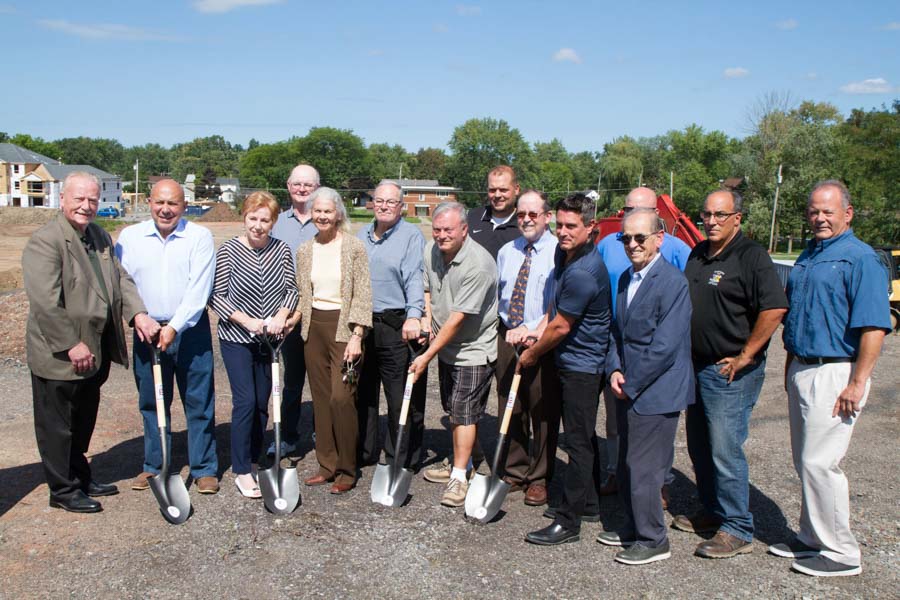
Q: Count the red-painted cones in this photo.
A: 0